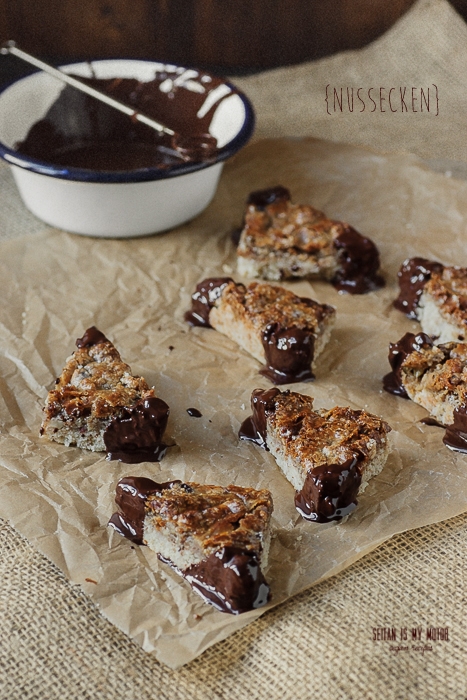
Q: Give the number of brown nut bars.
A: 7